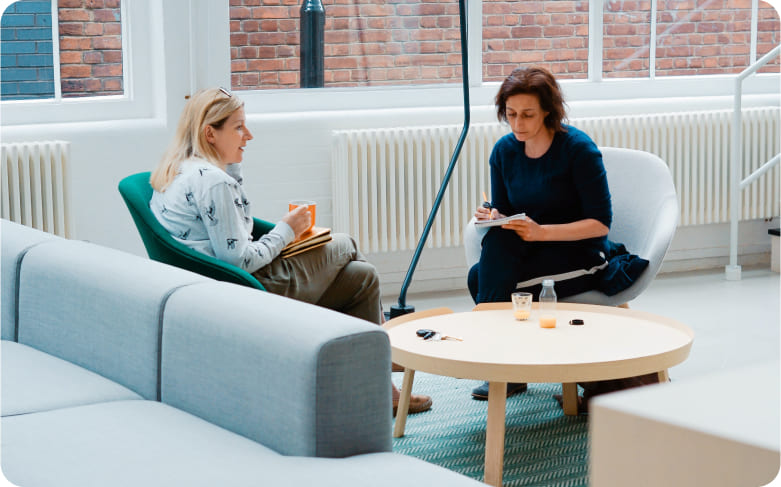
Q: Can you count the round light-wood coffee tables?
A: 1